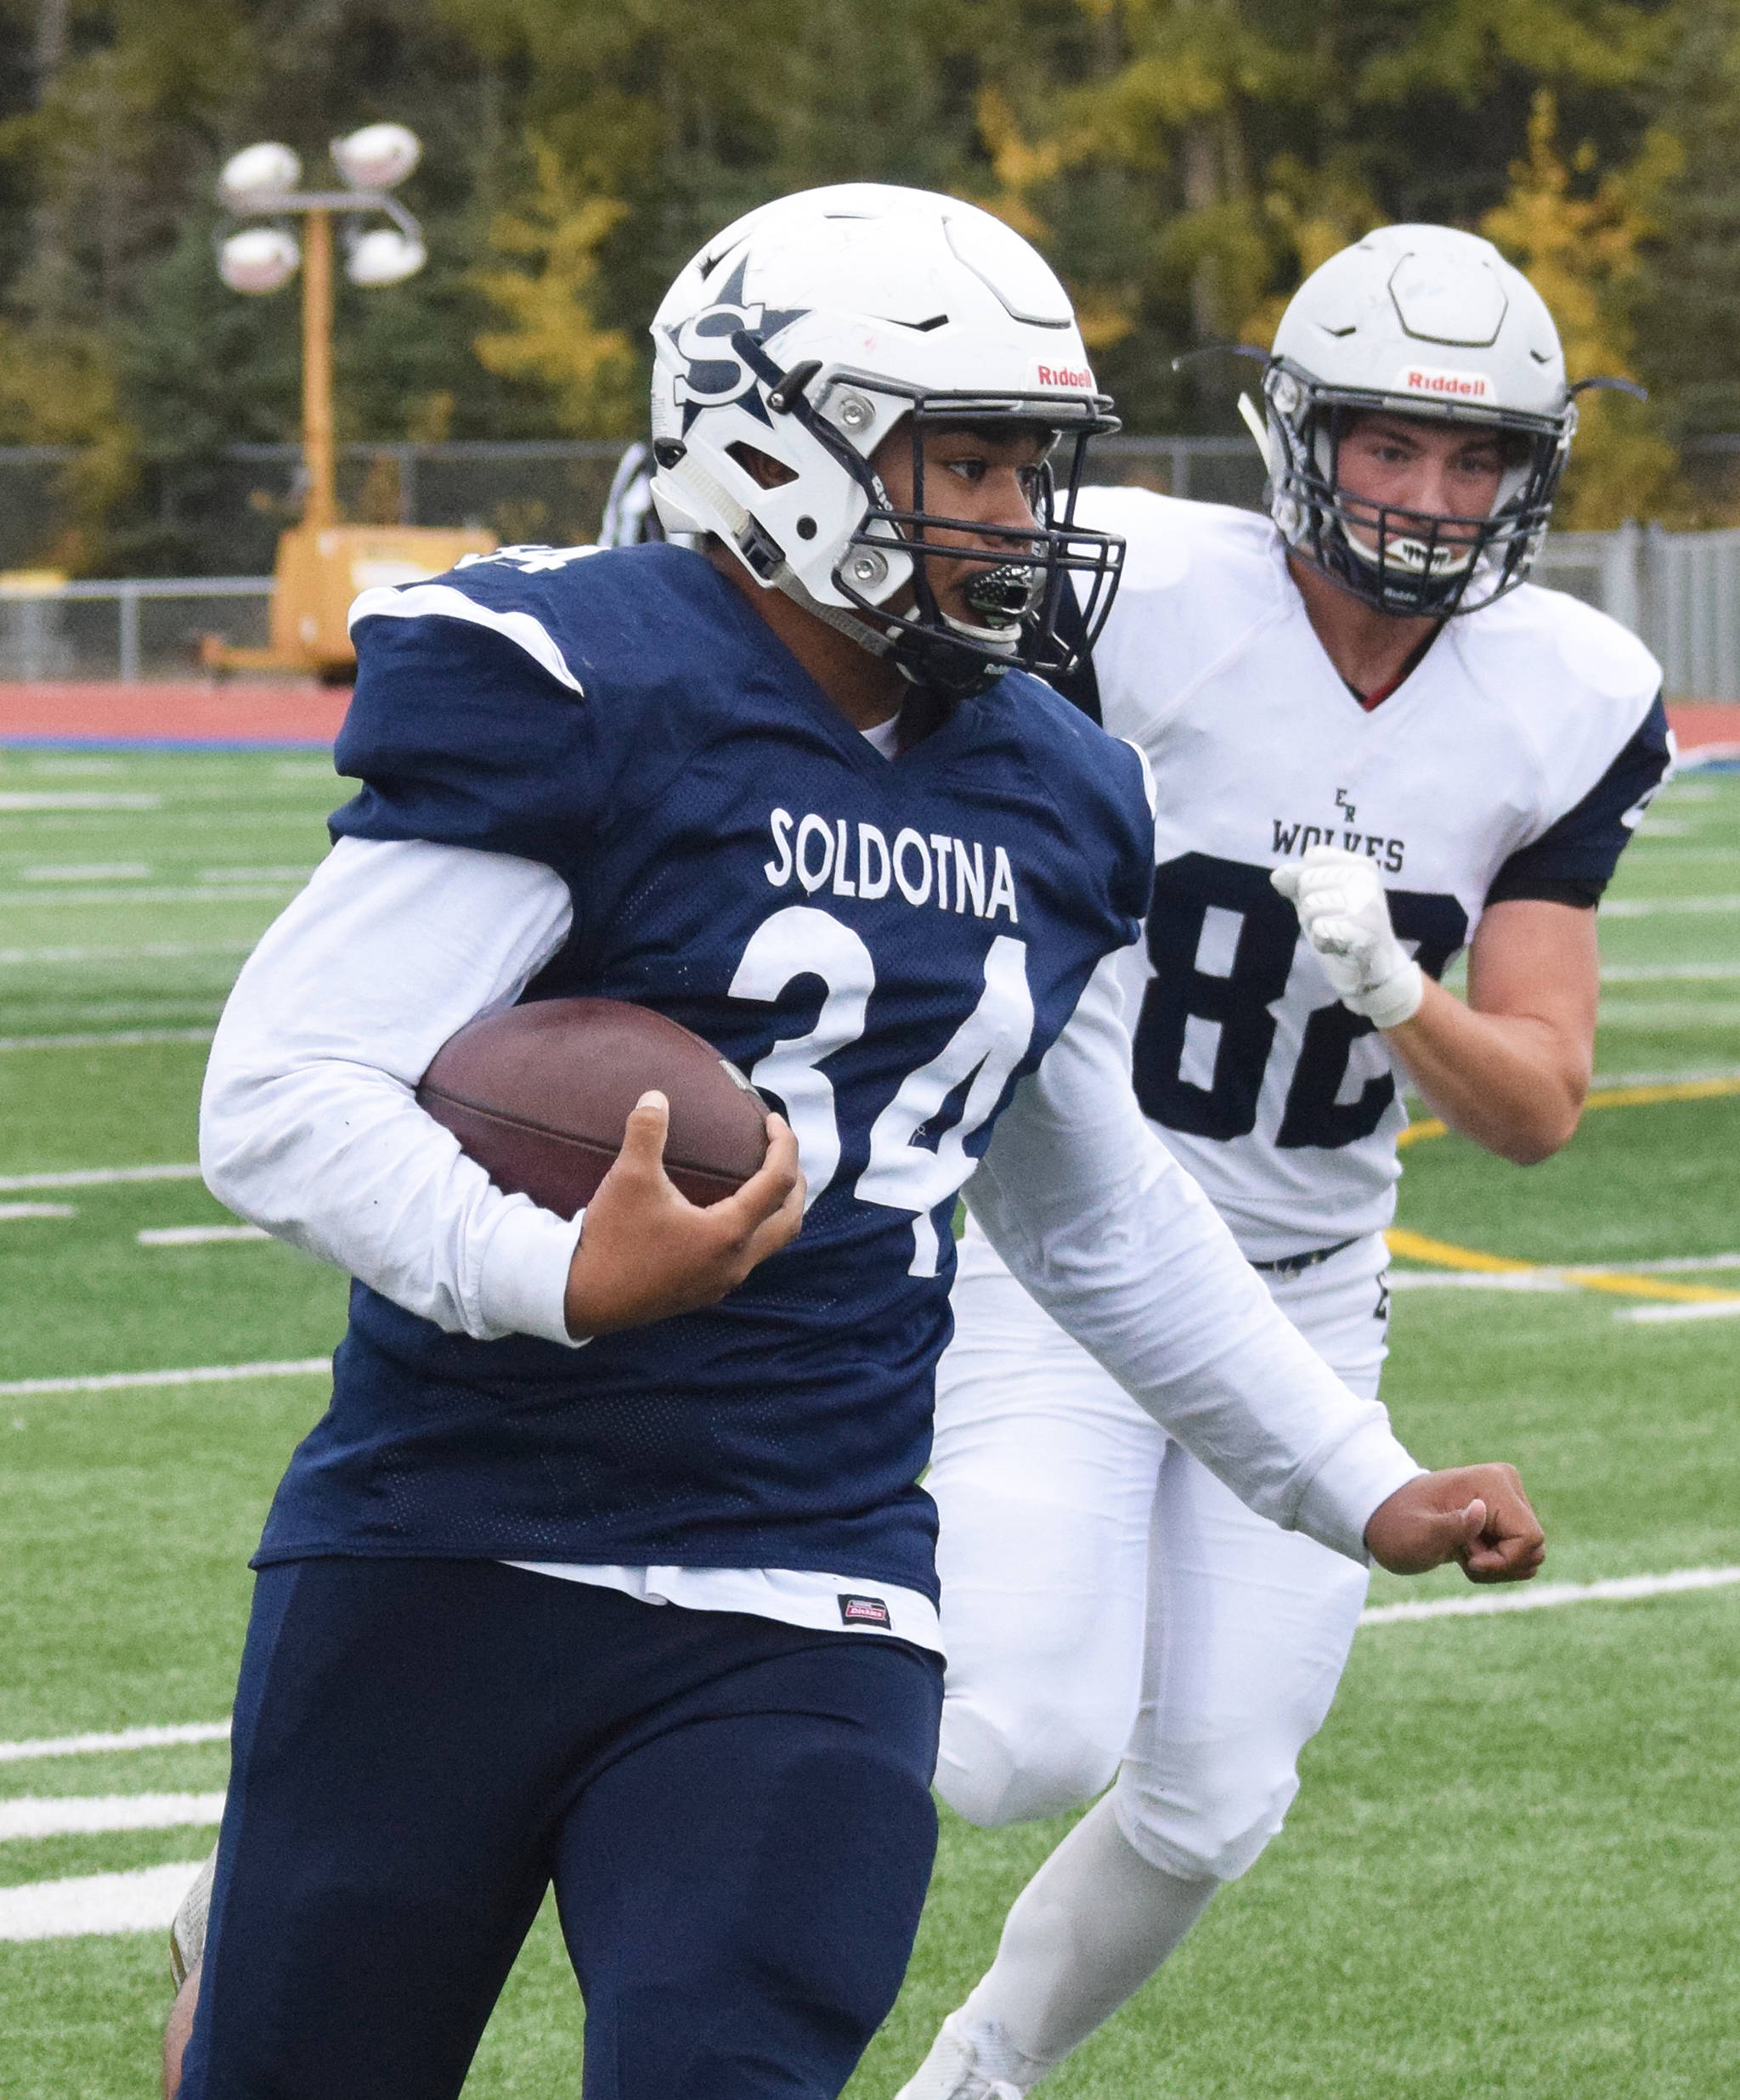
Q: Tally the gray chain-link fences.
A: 2